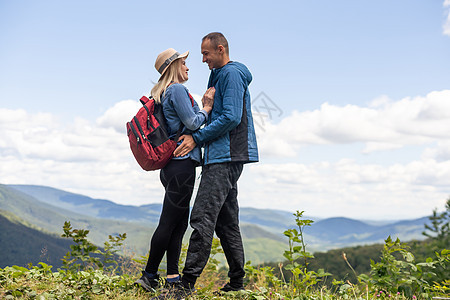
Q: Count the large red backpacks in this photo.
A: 1